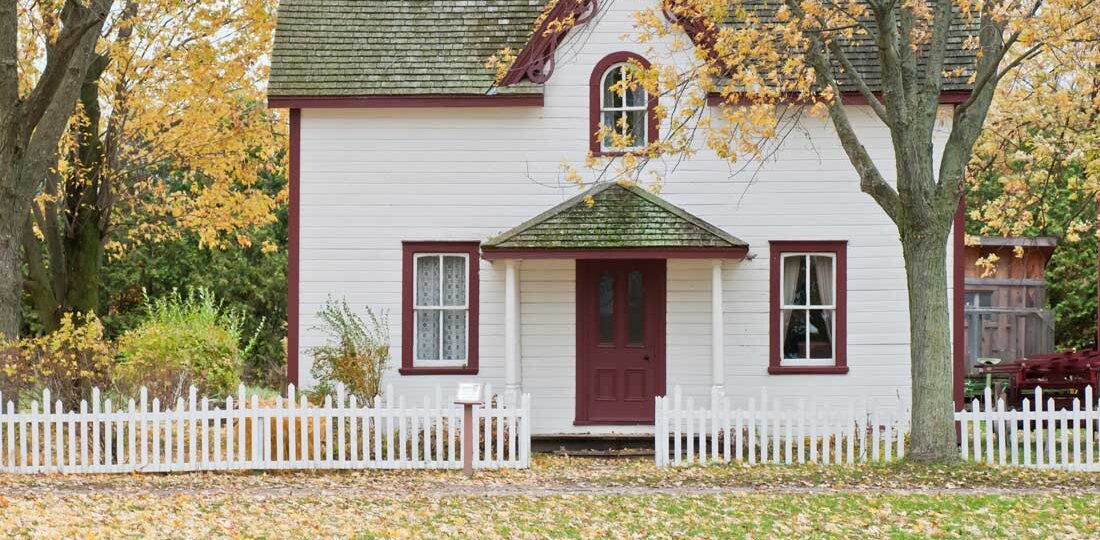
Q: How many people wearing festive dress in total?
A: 0